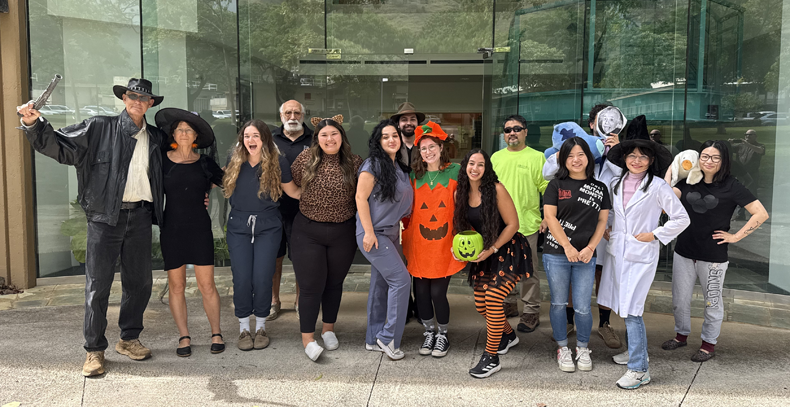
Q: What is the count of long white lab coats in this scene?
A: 2